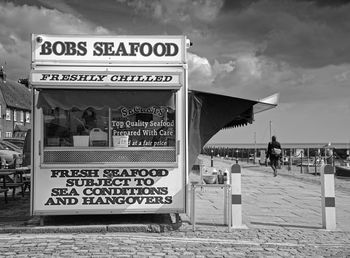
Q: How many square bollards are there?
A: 2